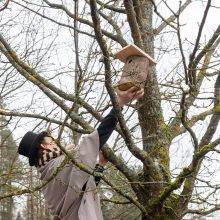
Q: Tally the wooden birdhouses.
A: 1